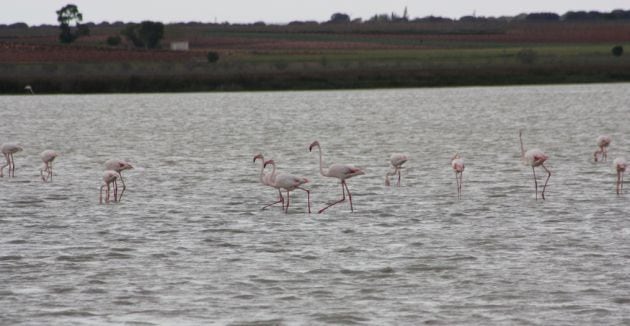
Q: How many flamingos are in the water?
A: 12